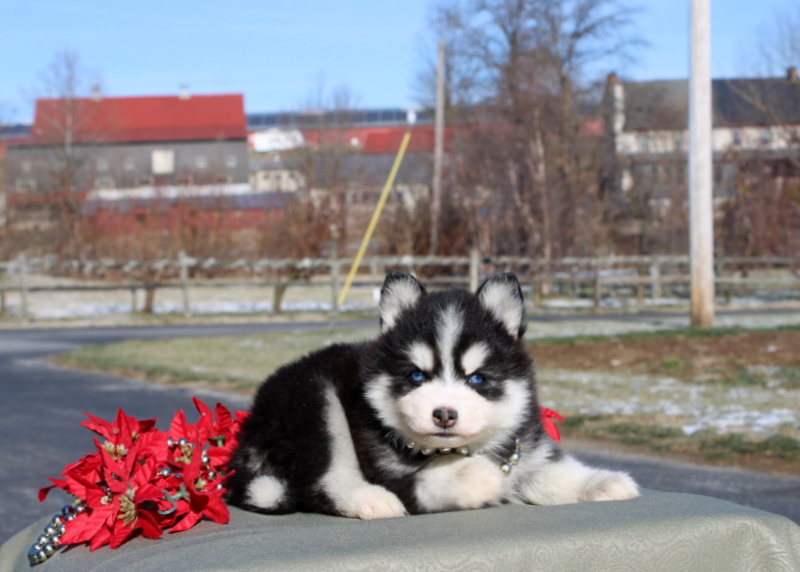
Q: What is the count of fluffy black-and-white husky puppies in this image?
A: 1